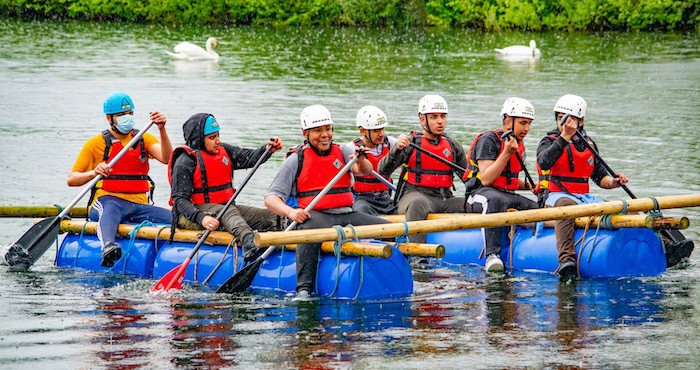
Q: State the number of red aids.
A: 7